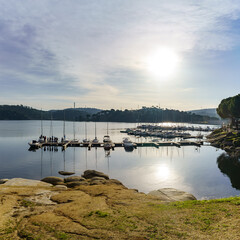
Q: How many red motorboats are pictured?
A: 0